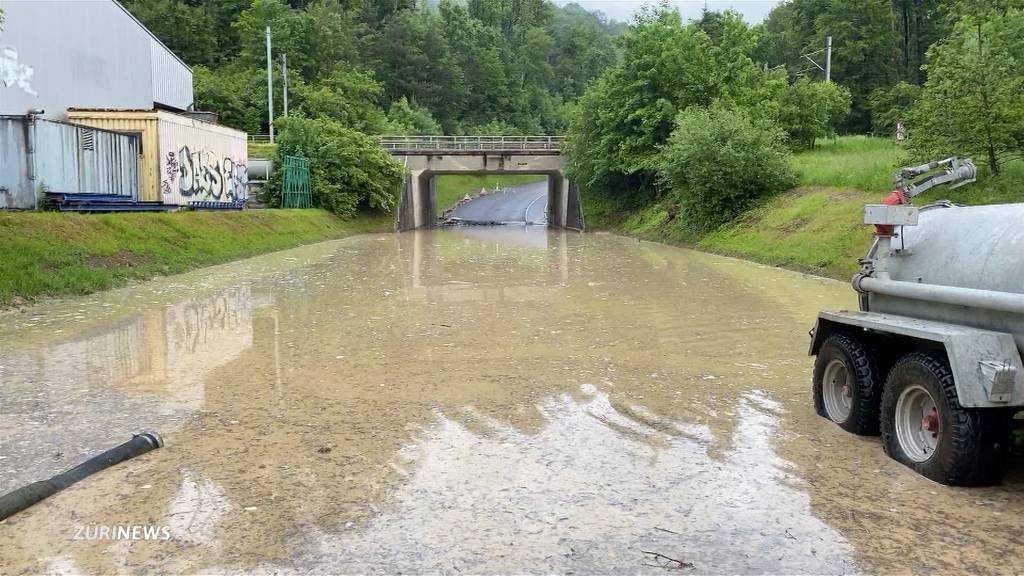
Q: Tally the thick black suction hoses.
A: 1